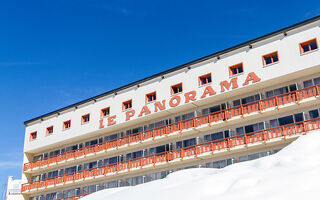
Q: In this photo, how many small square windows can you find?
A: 12